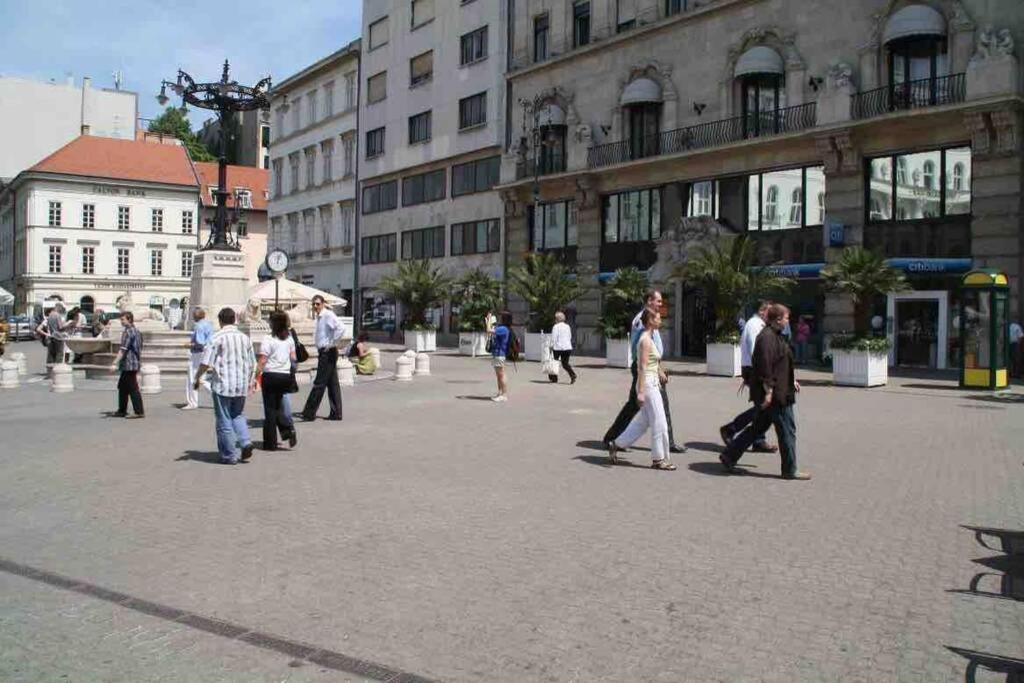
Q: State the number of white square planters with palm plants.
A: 6